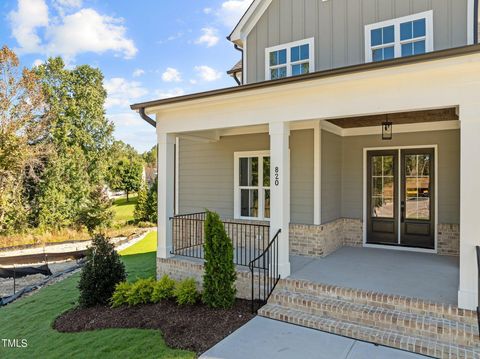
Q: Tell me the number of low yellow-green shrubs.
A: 4